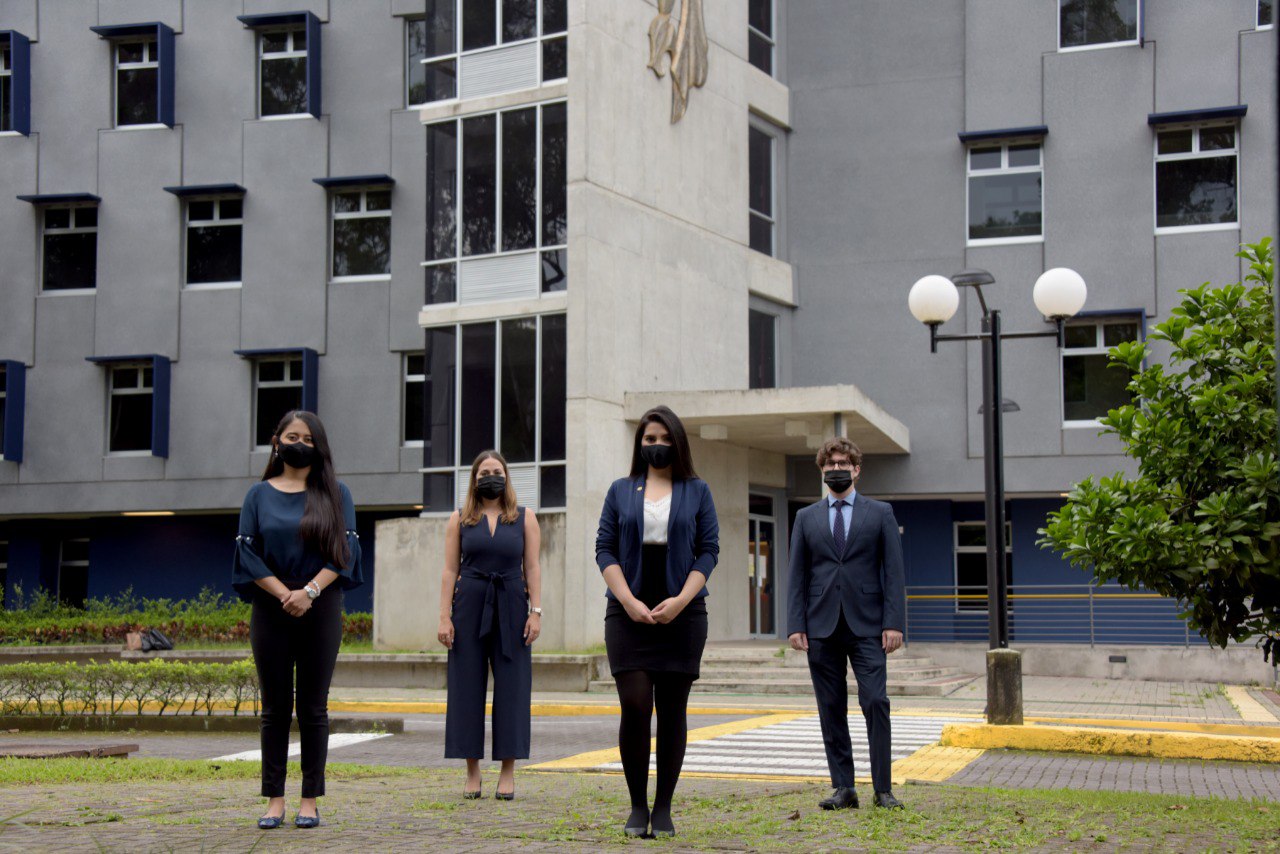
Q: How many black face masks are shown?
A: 4